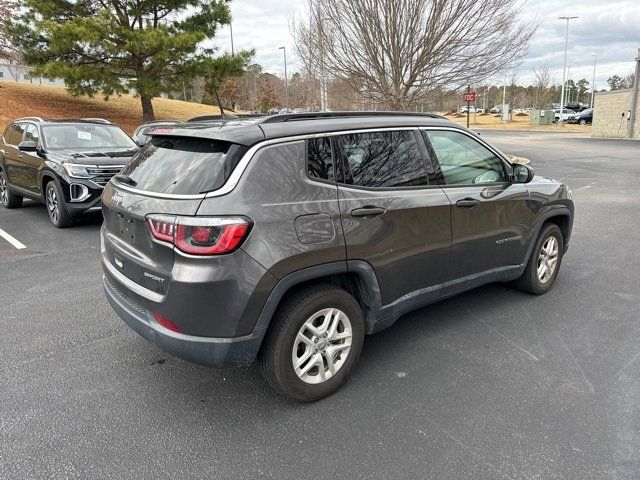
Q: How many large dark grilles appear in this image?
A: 1